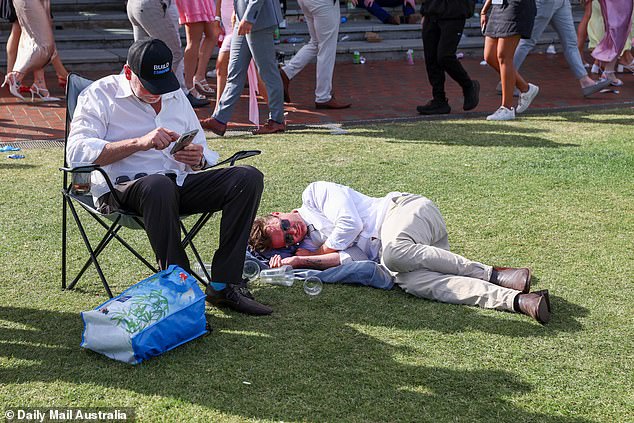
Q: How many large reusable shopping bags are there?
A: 1